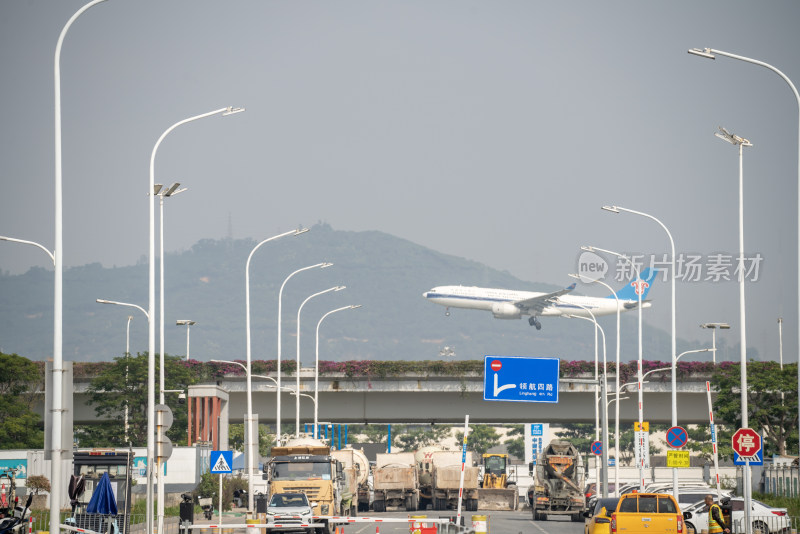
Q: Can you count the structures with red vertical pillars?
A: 1